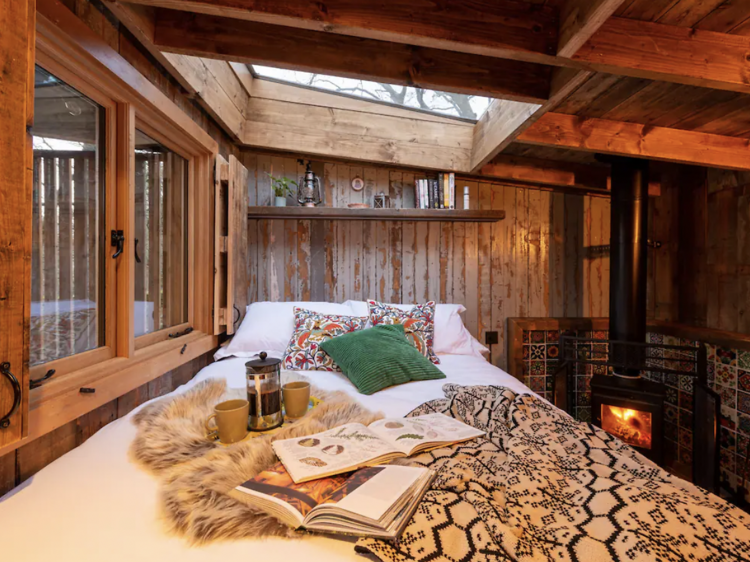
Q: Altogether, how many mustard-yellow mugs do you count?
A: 2